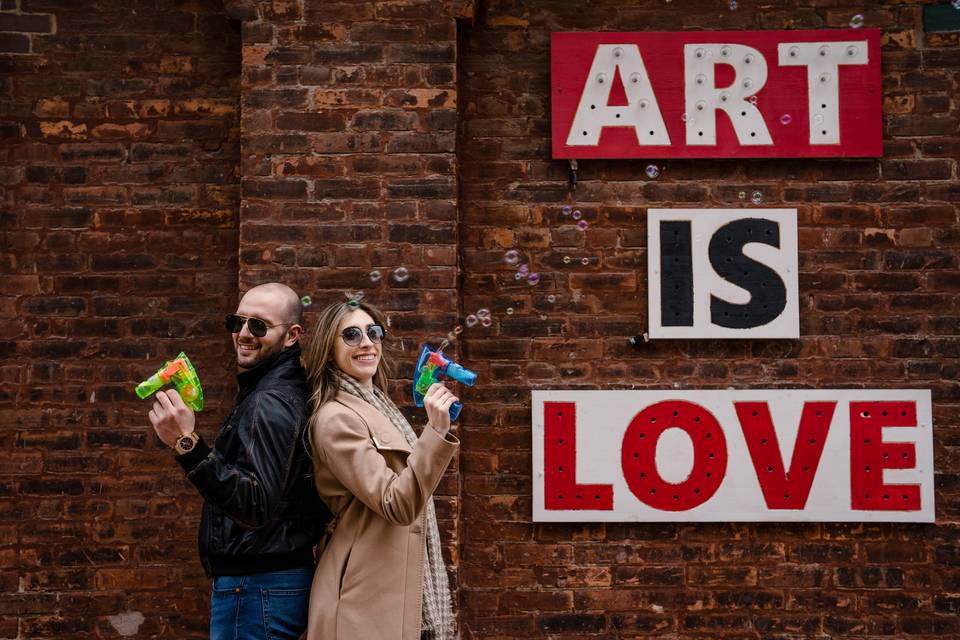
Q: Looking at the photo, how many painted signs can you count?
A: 3